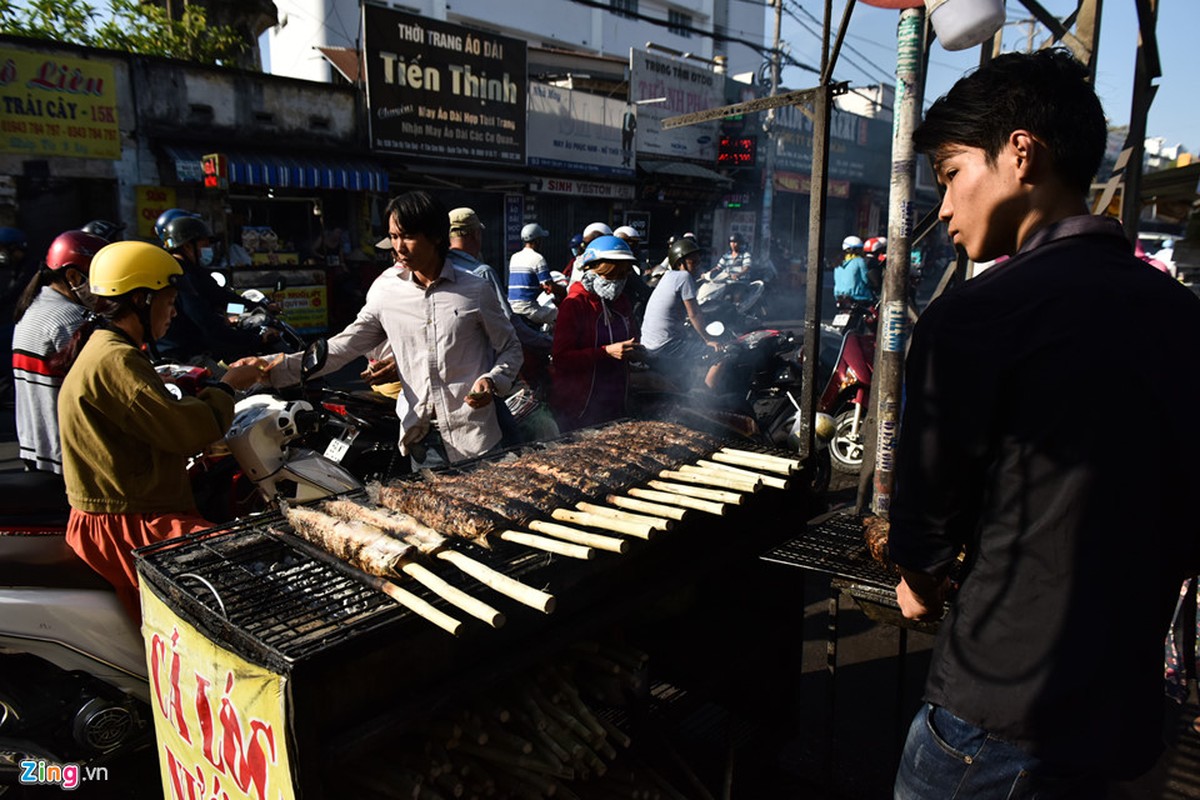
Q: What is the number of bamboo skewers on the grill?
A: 15